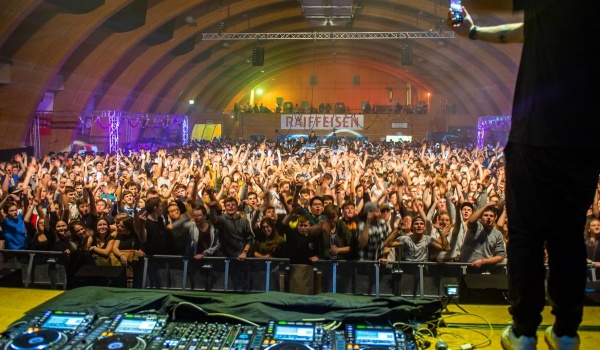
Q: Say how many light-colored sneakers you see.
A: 2